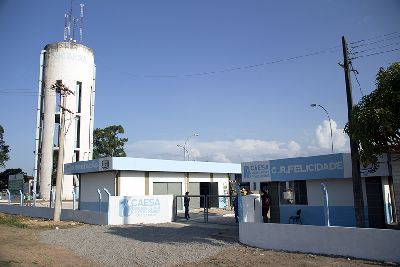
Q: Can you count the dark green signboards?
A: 1